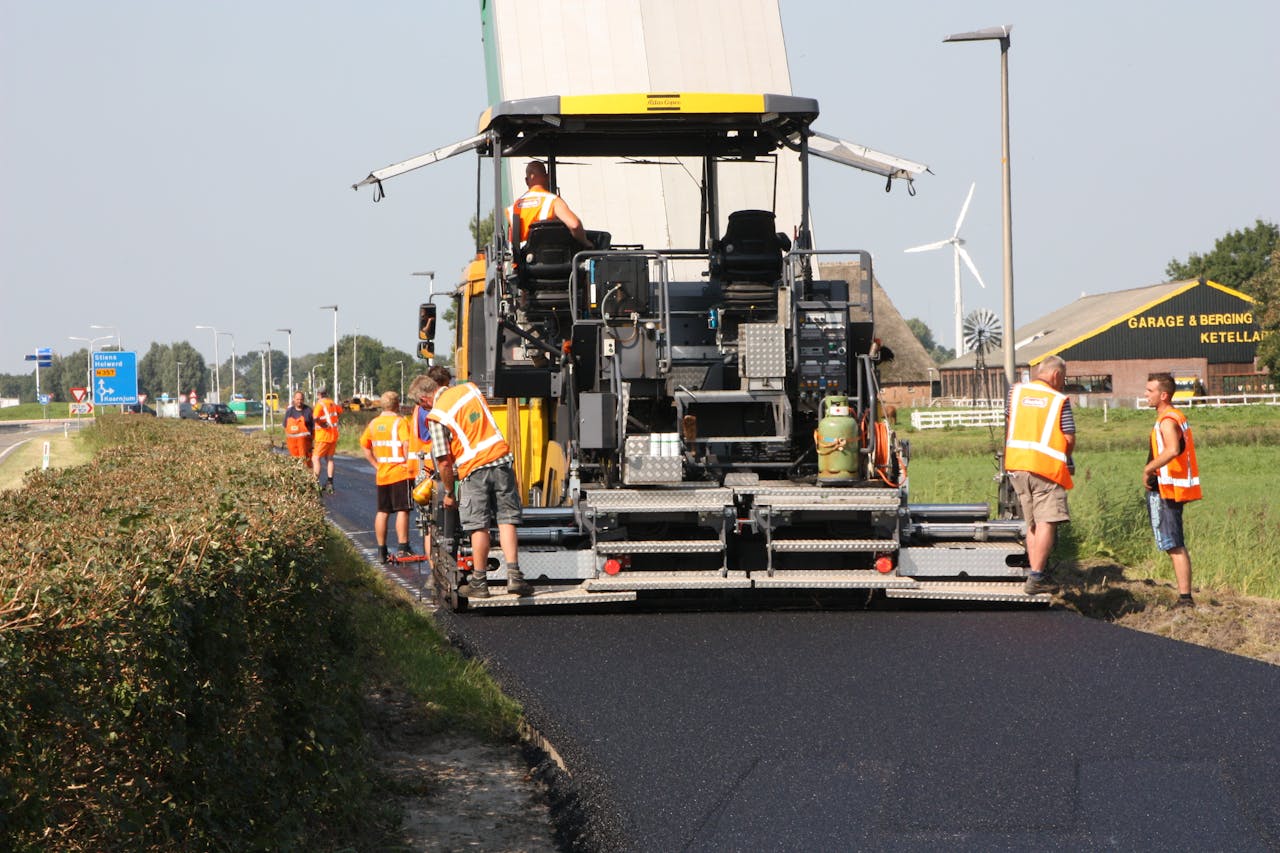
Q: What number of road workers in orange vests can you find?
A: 8